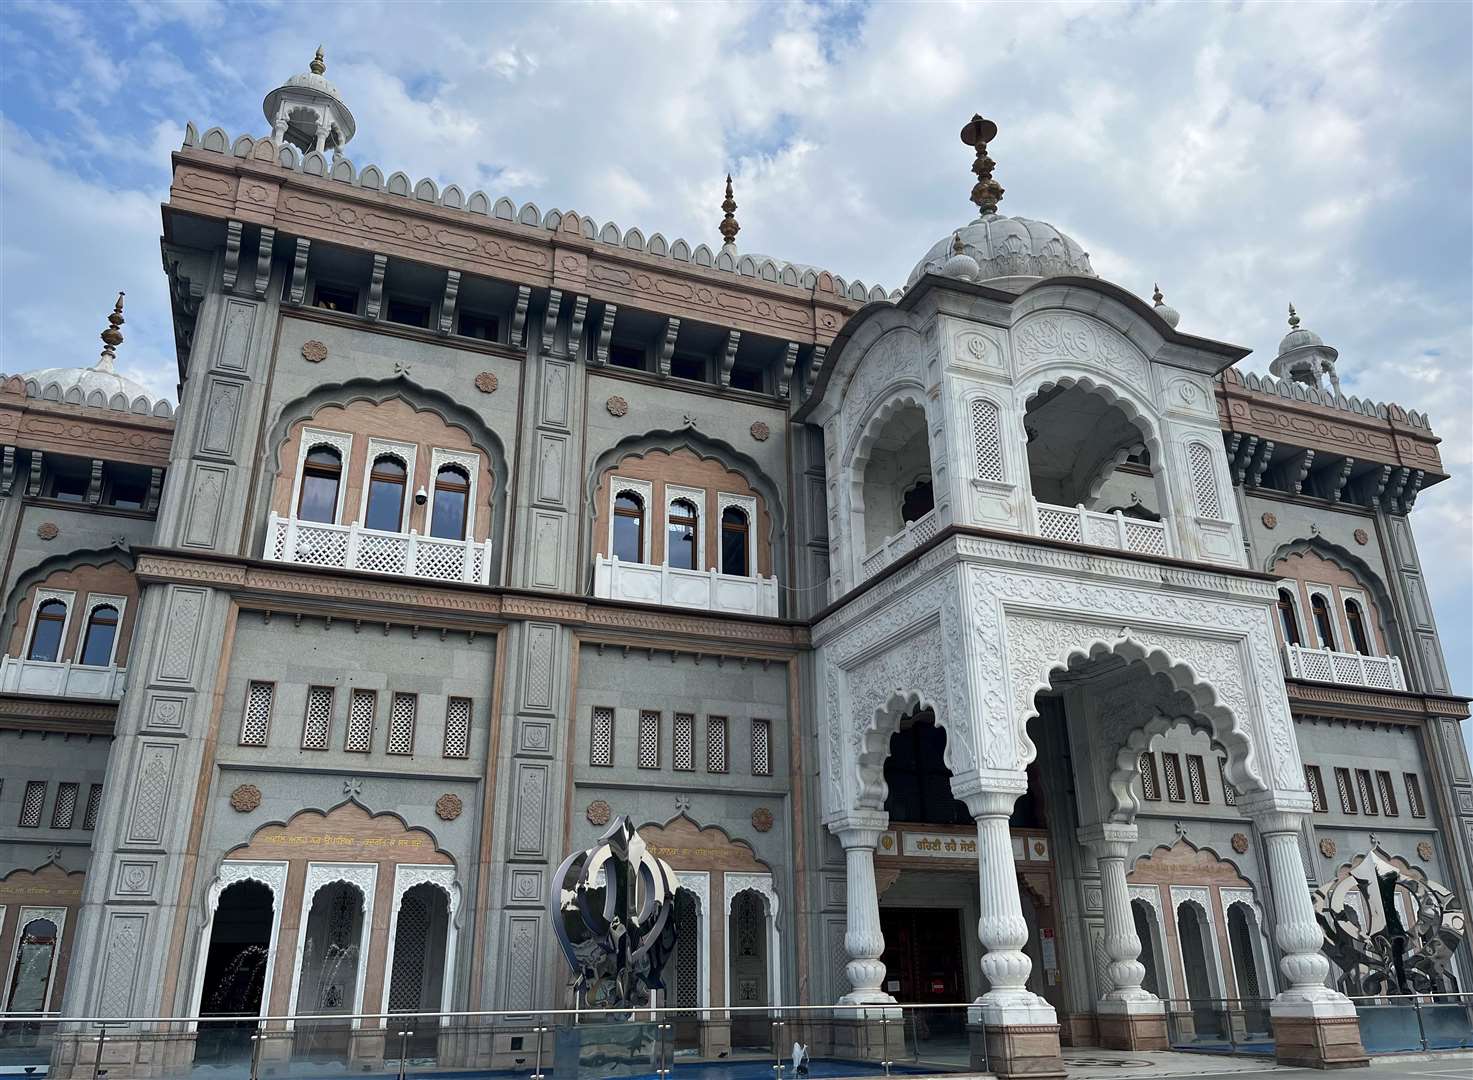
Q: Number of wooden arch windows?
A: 11